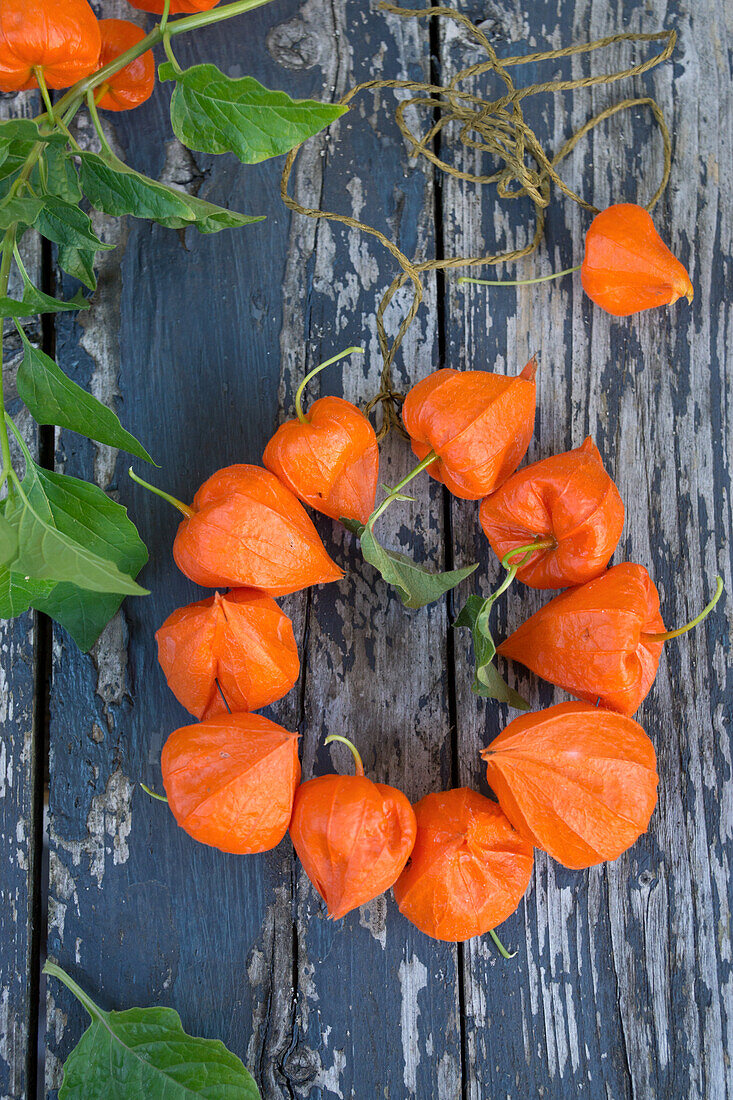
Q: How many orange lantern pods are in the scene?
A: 14